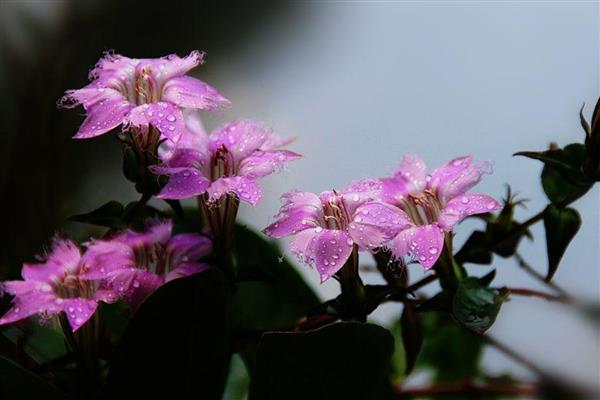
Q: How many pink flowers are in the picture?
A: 6